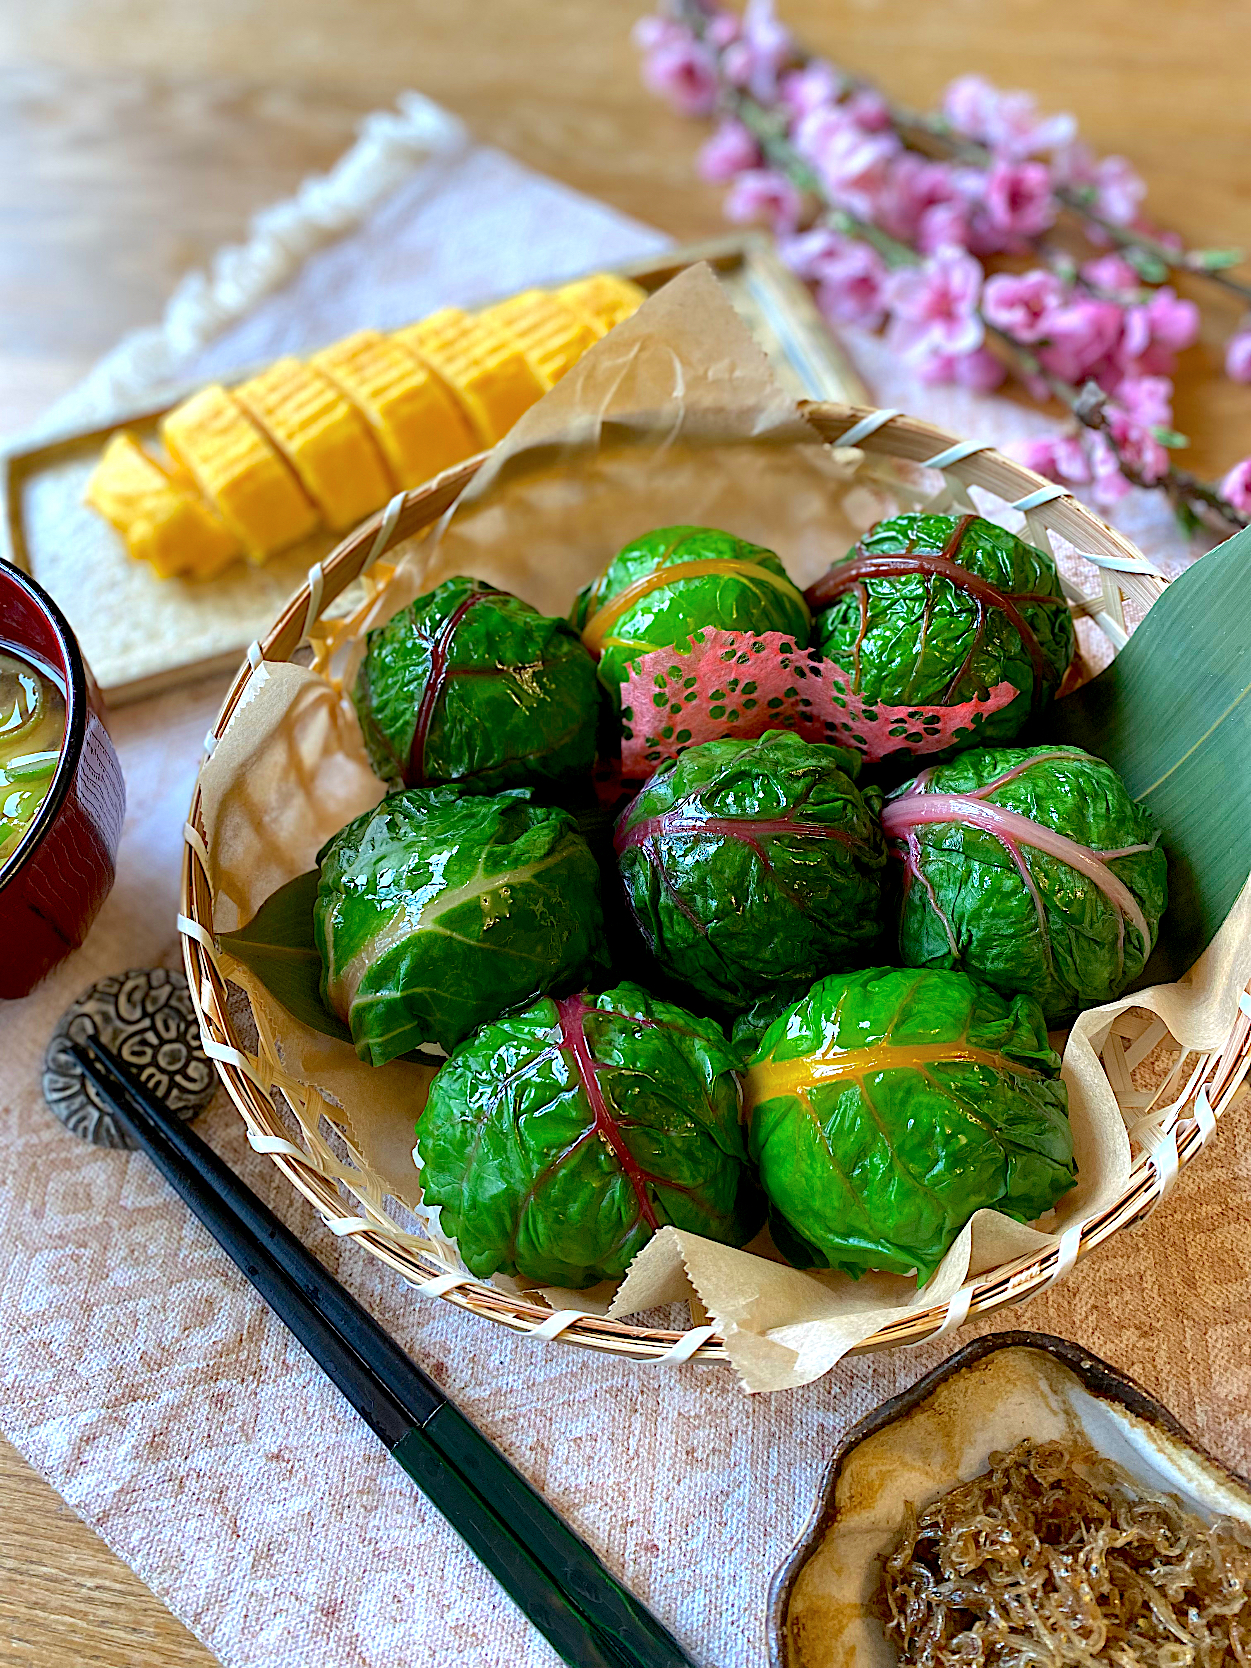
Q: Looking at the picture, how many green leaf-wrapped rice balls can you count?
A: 8